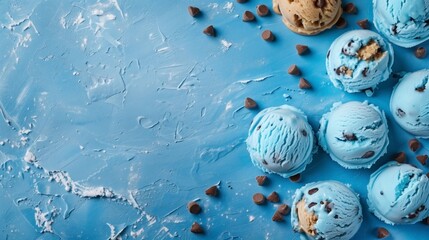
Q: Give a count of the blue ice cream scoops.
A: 7